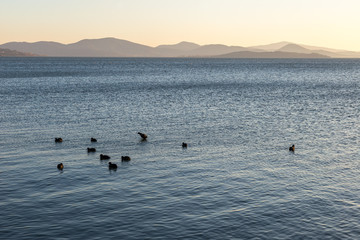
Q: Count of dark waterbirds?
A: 10